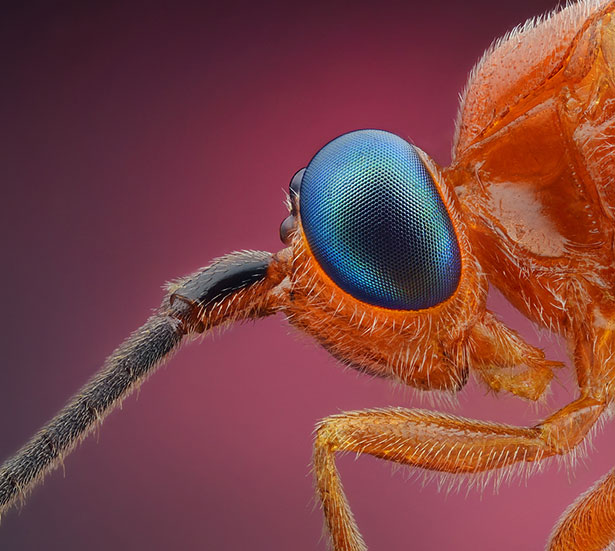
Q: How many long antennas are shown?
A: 1